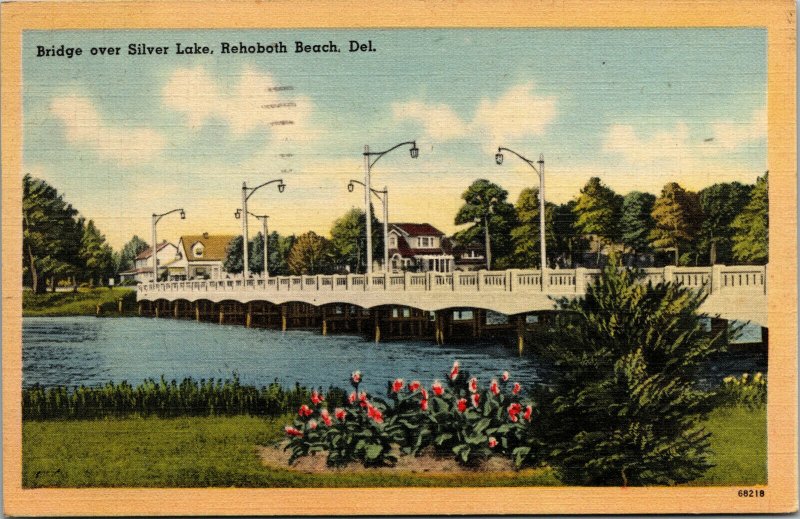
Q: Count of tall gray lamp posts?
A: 6